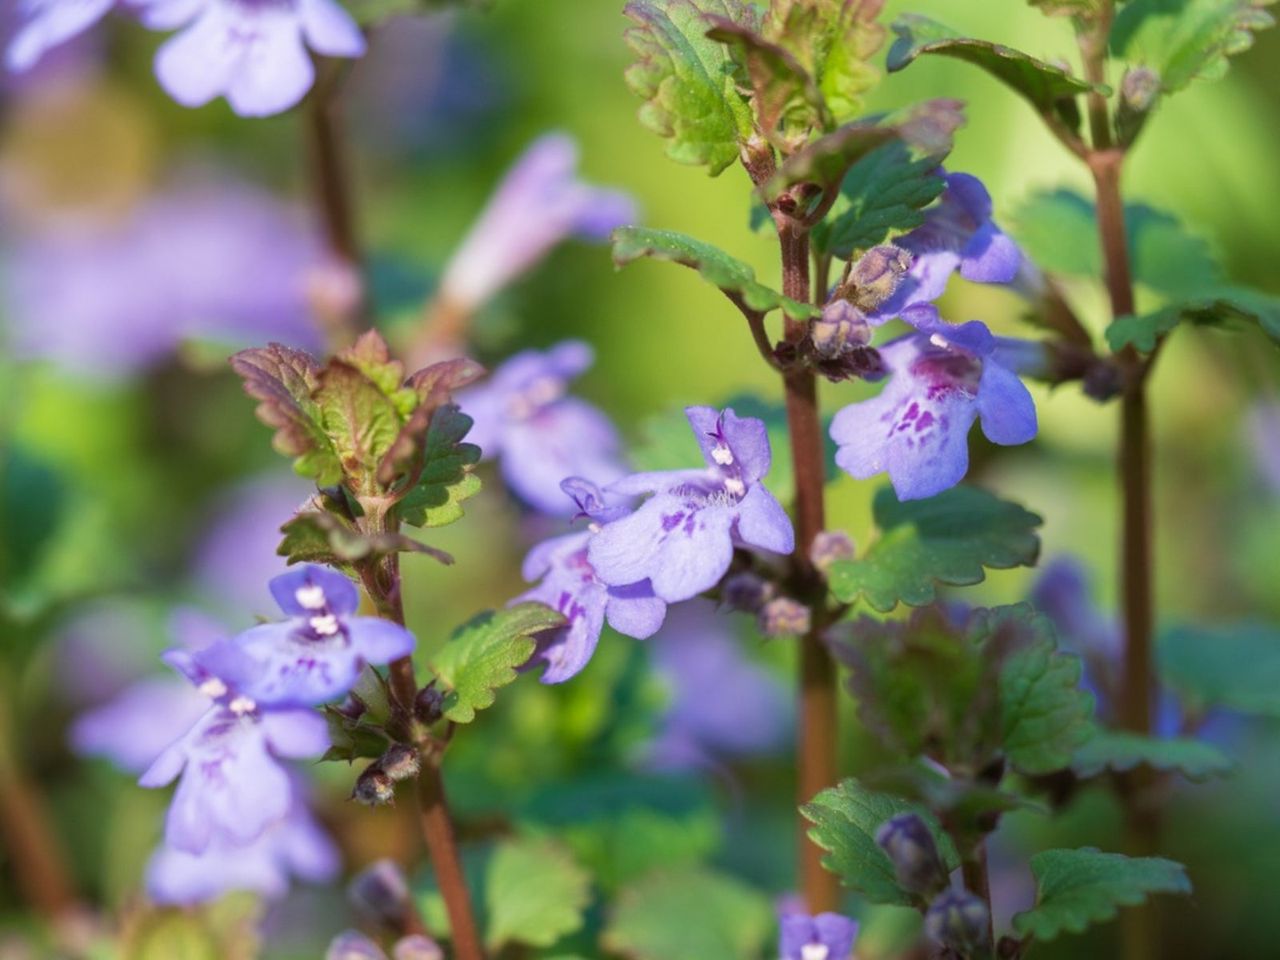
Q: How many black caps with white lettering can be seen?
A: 0